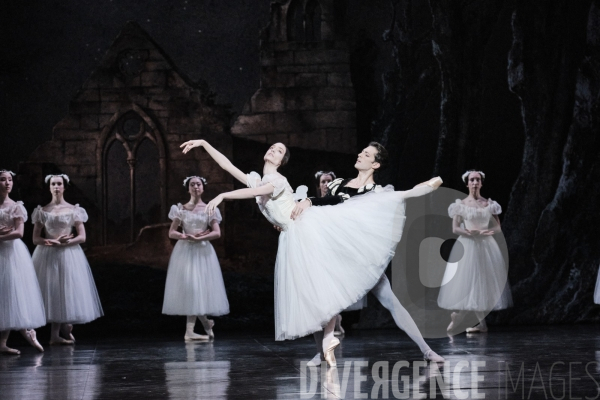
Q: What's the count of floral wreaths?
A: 5